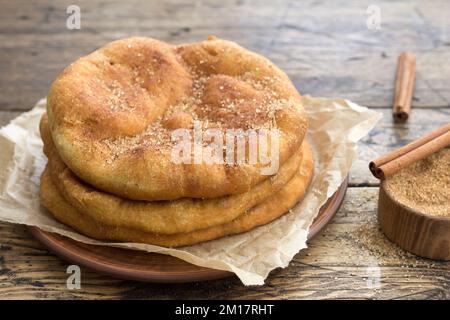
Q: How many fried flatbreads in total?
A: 3